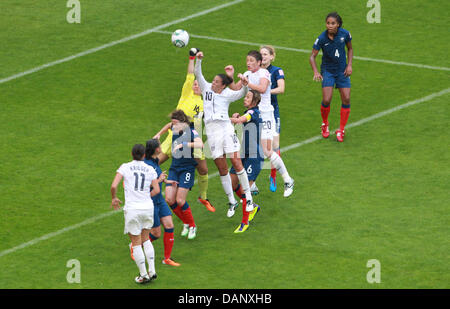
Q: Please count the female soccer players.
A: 9